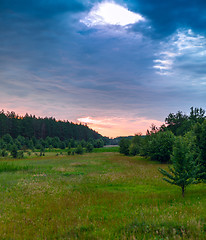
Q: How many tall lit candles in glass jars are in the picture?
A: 0